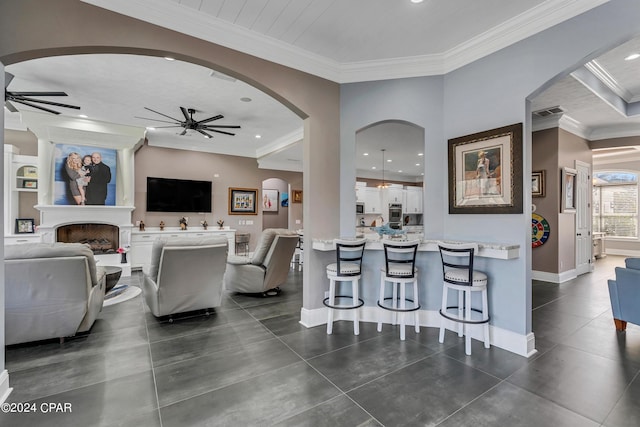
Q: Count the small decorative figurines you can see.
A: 5